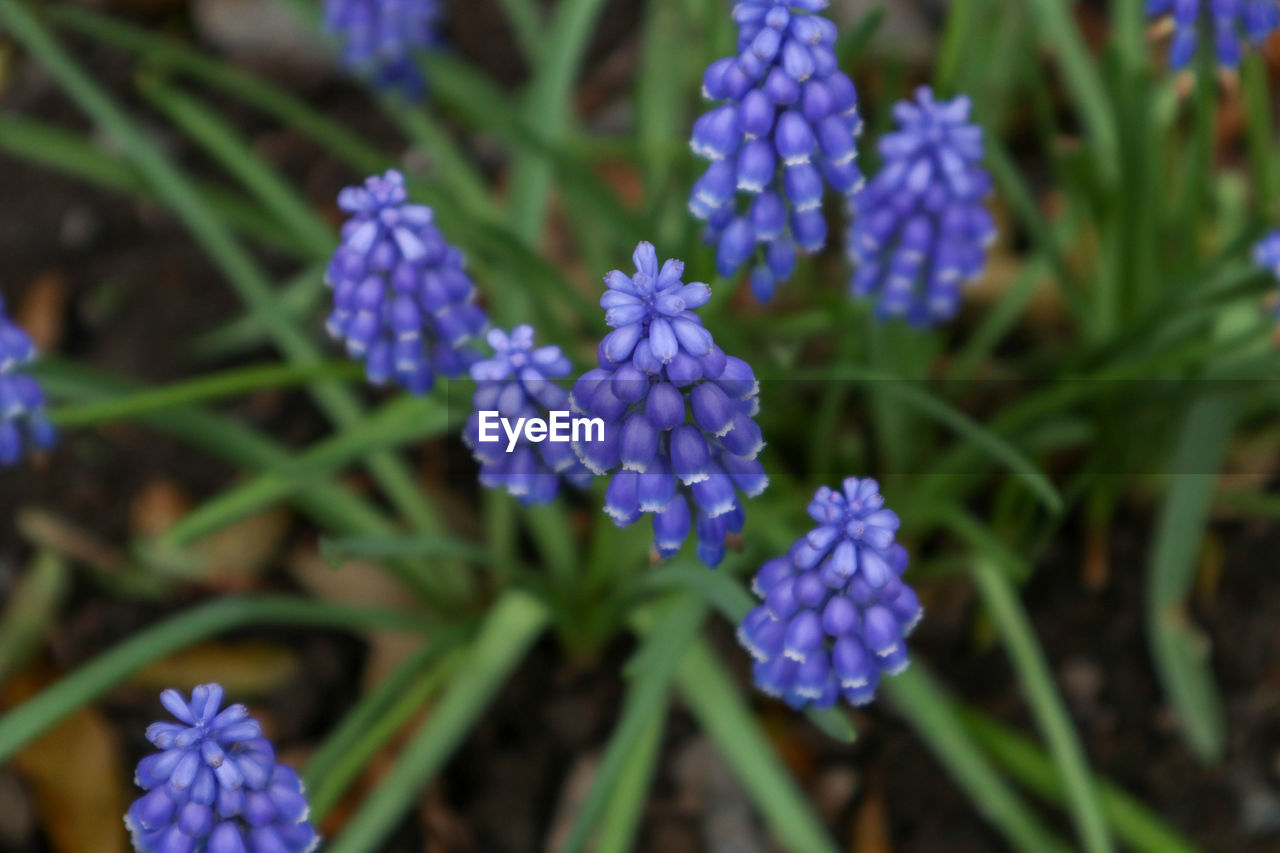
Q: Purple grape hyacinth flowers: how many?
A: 11